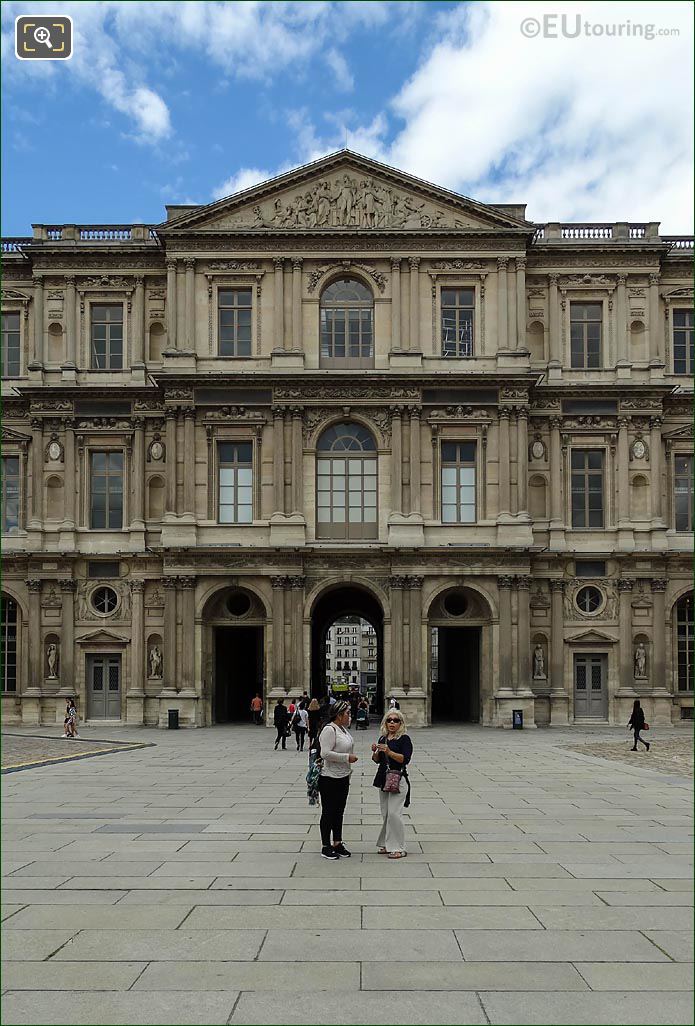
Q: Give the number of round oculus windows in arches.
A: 2